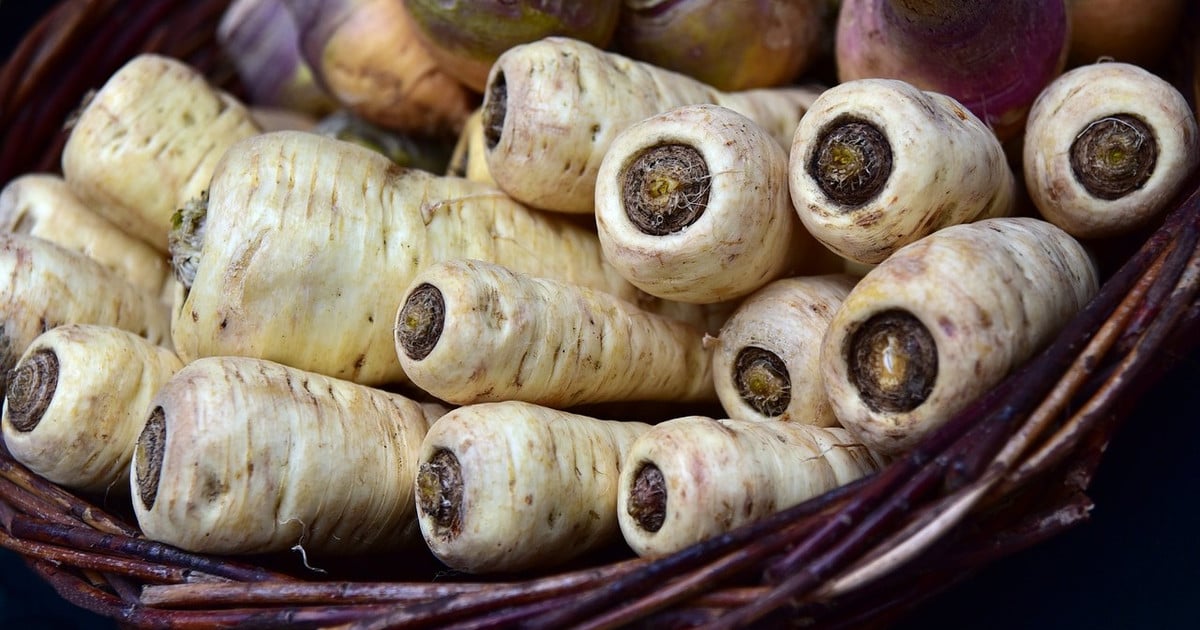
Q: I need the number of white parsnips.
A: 15